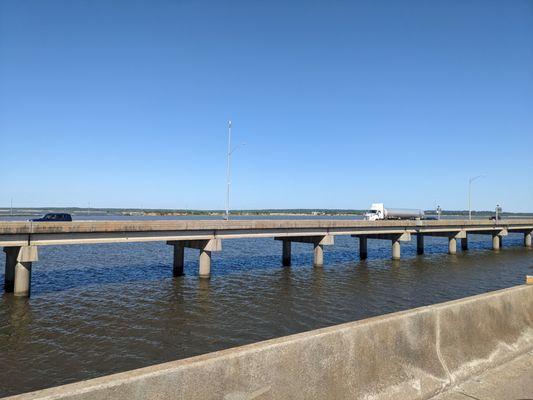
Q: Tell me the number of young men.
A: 0